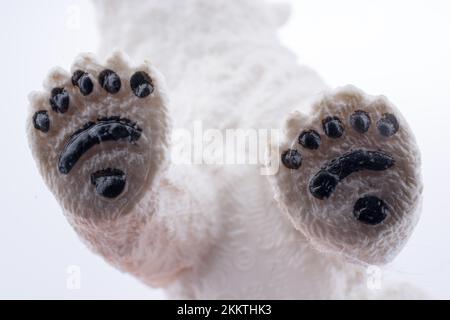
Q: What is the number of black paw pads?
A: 14